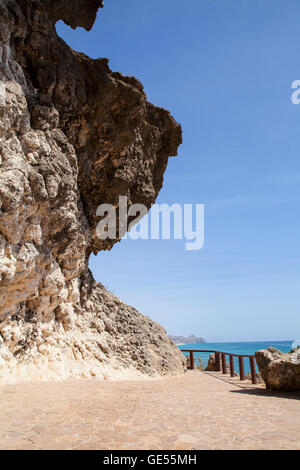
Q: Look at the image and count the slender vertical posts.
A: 6